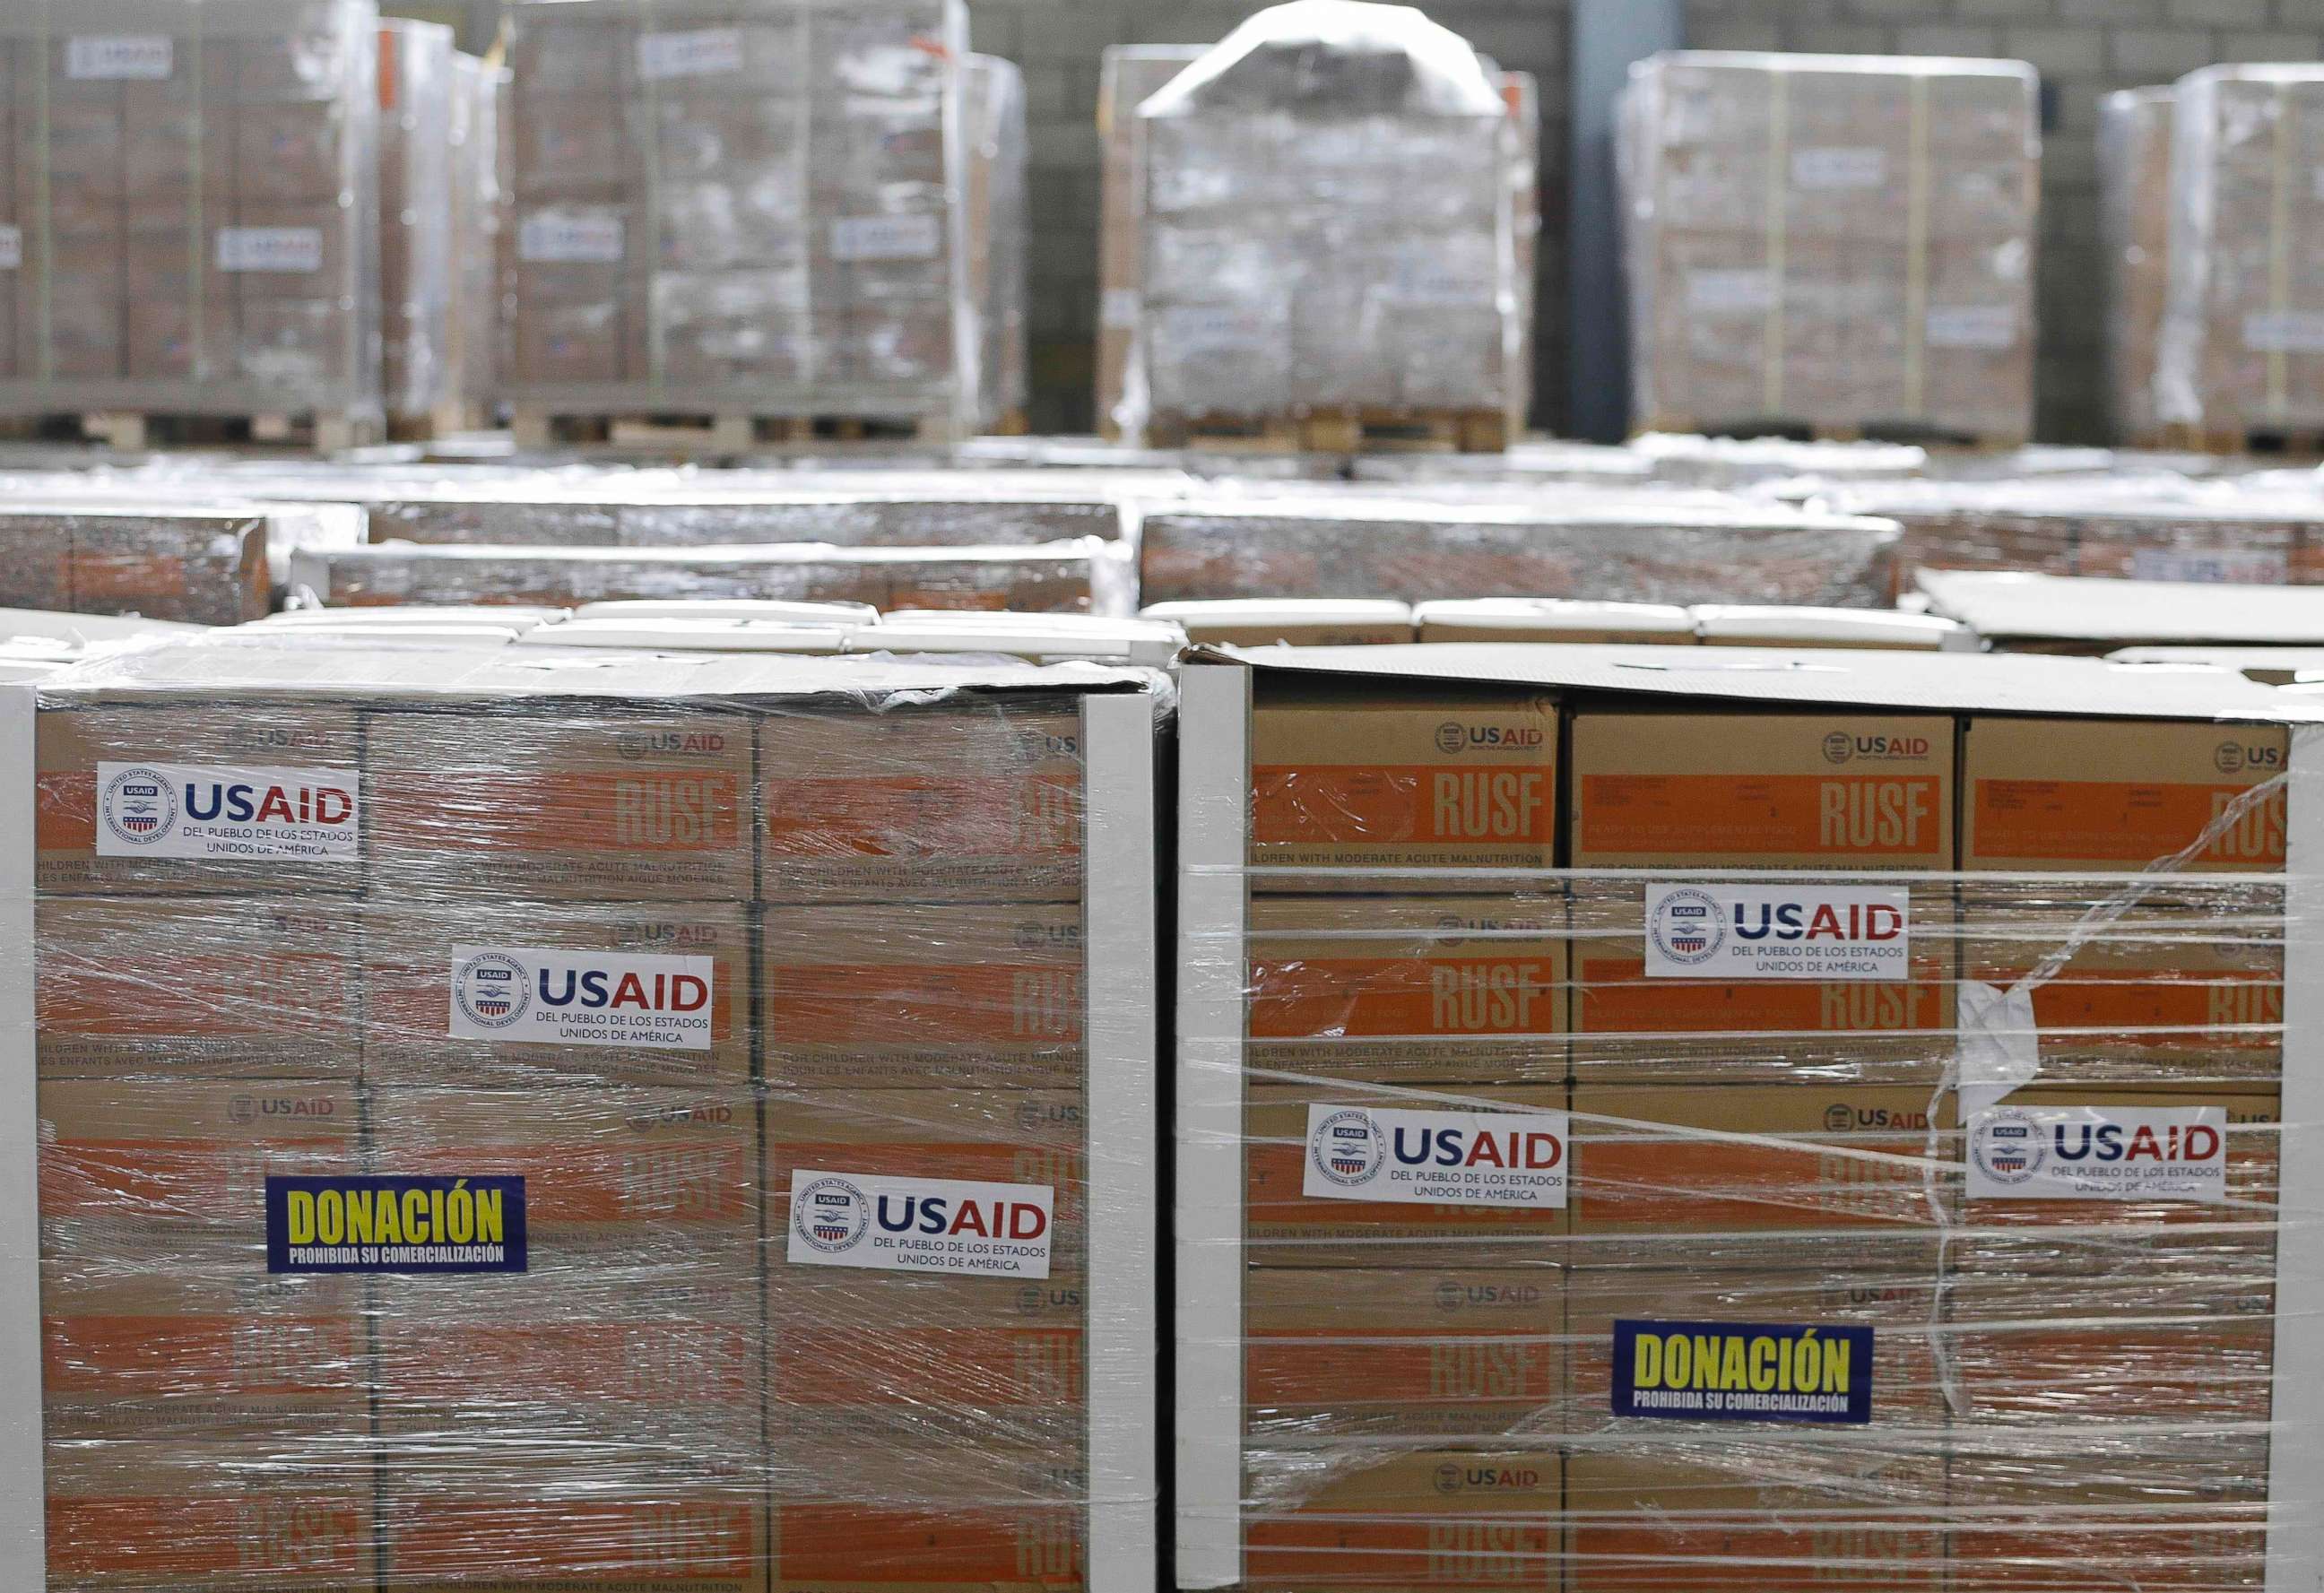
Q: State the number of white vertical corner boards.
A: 4